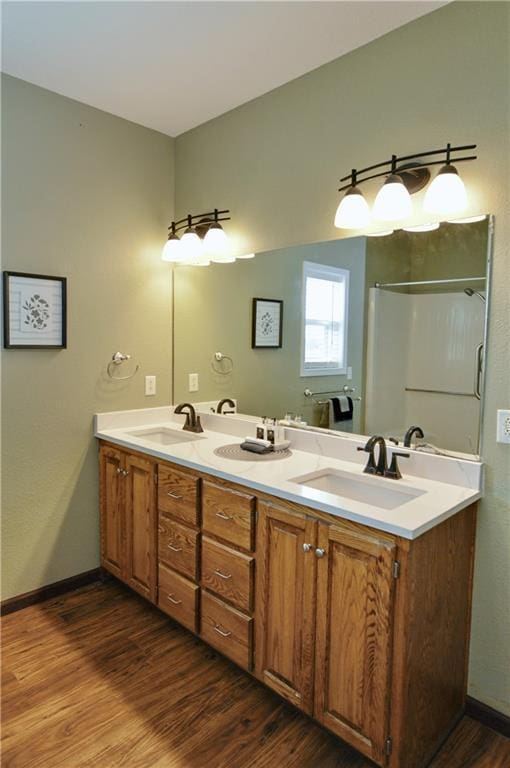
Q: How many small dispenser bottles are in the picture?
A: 2